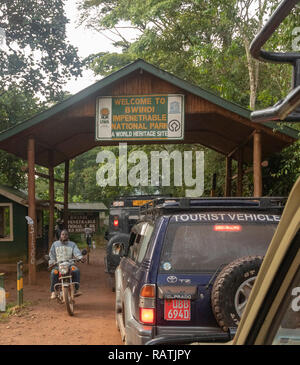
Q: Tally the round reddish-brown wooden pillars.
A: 6